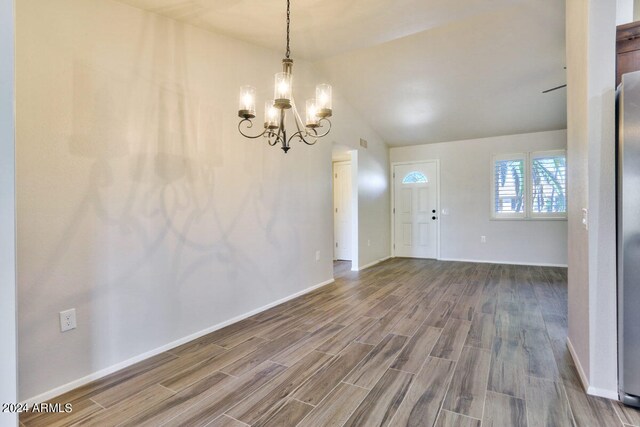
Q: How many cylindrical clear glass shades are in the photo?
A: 5